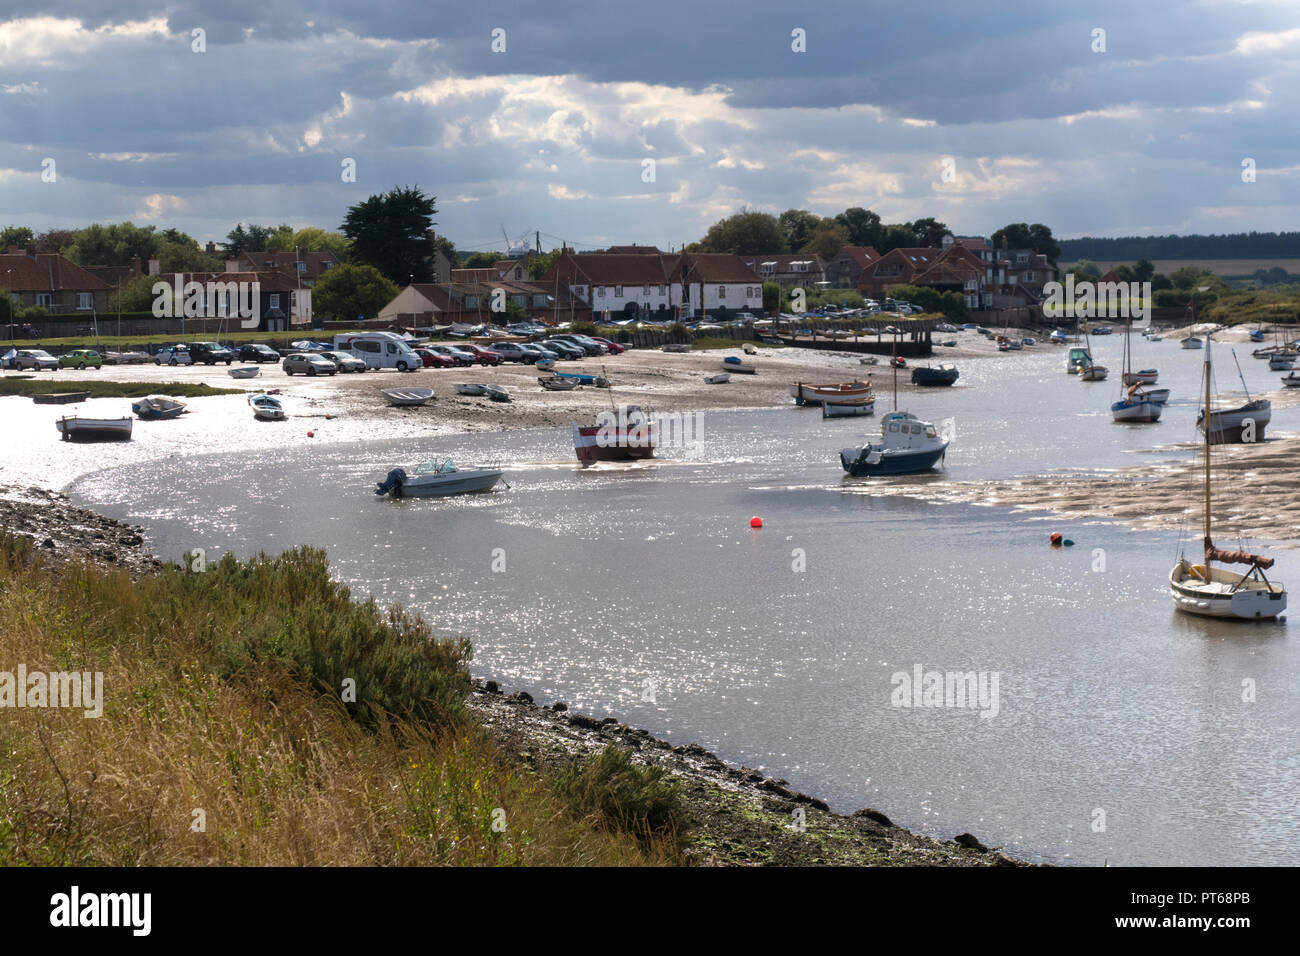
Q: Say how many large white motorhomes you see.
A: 1